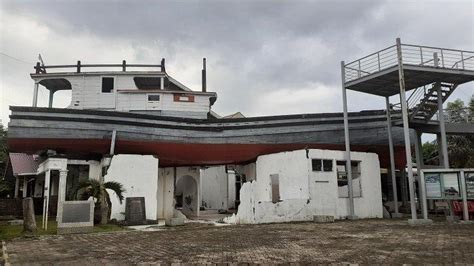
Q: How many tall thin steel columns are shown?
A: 4